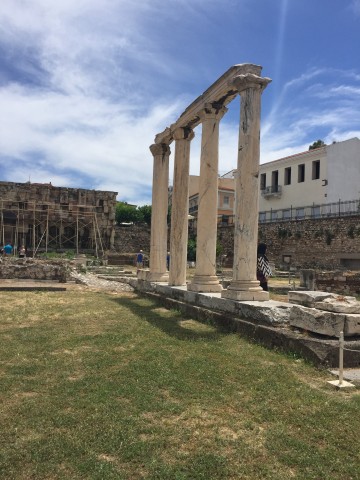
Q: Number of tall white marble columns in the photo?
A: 4